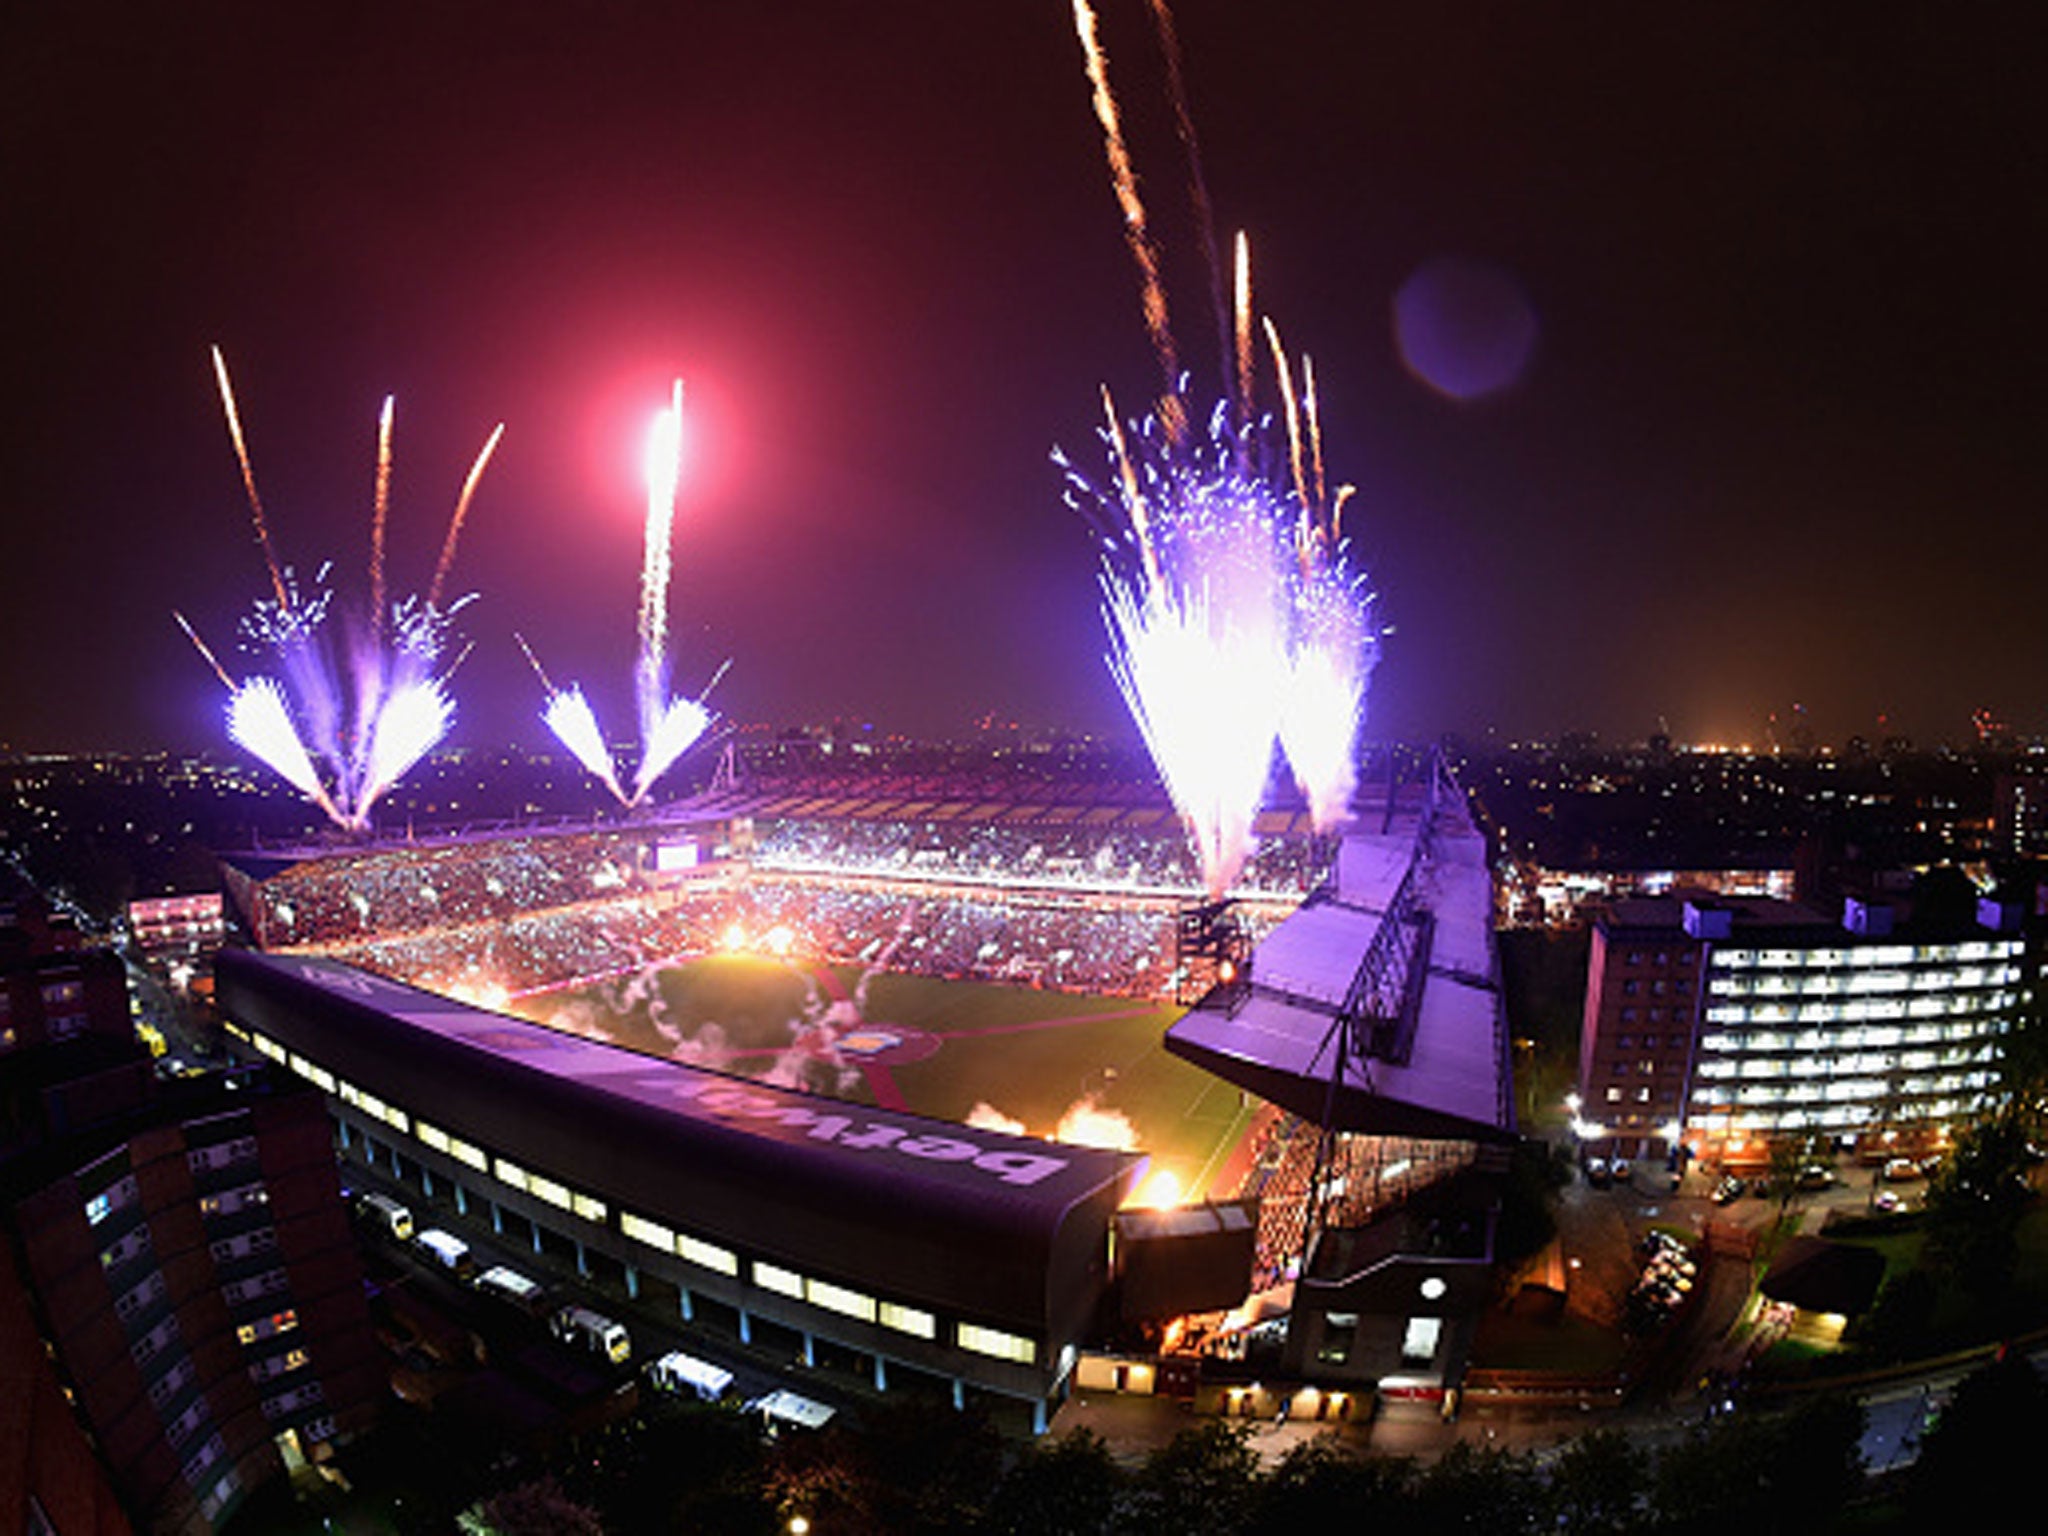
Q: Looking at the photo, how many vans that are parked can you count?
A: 6